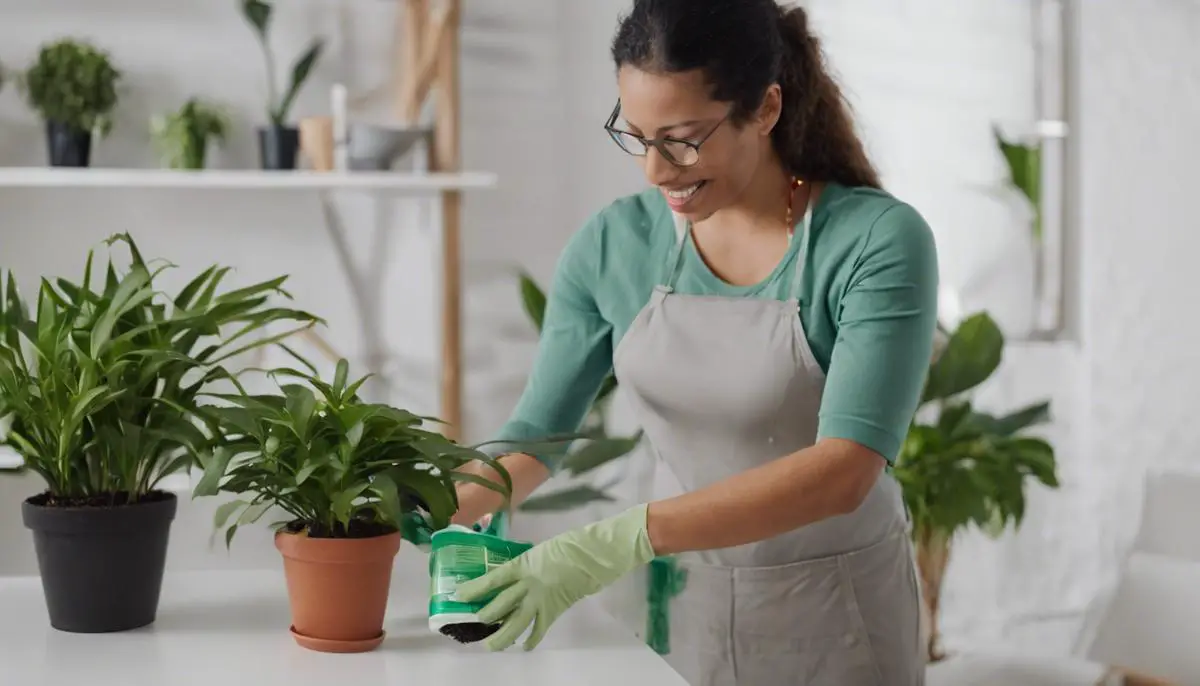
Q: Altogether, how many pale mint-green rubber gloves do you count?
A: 1